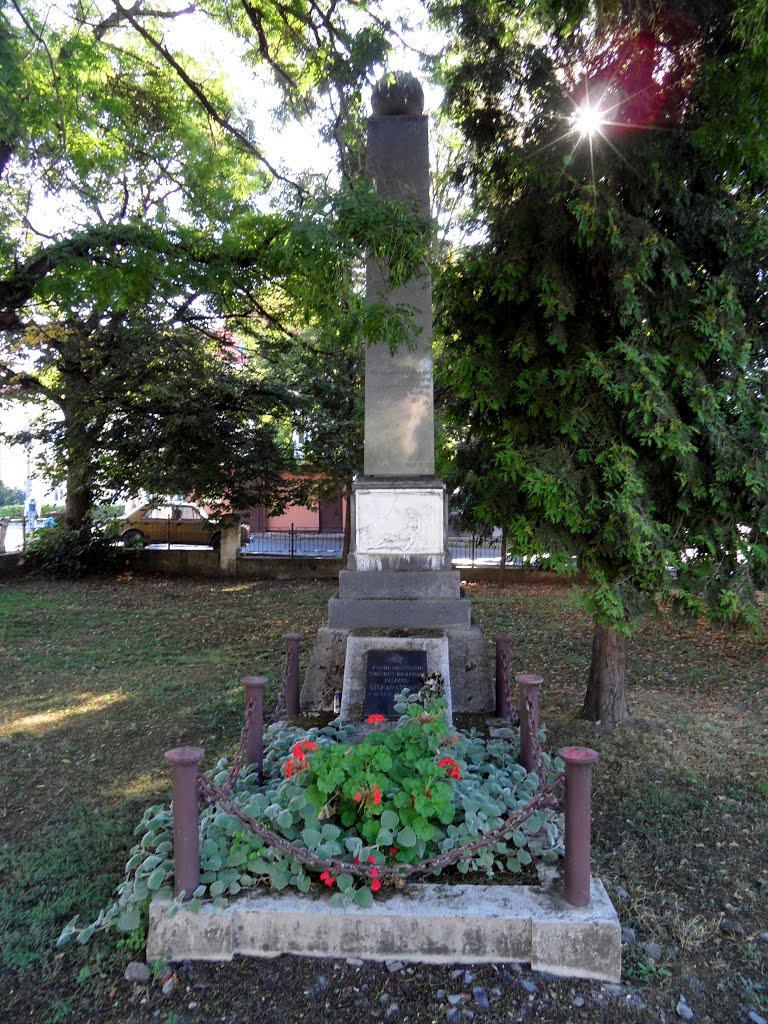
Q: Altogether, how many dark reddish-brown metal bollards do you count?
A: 6